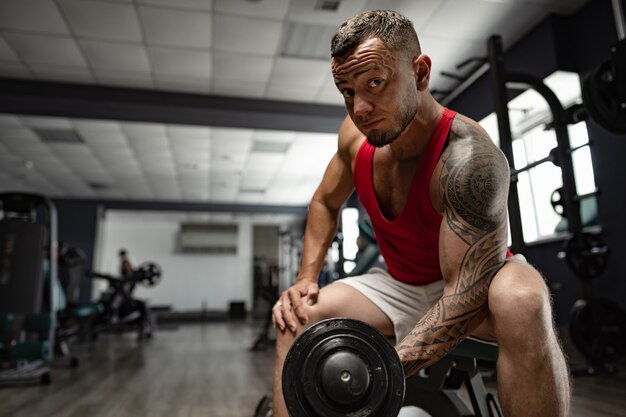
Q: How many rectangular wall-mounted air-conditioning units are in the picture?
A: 1